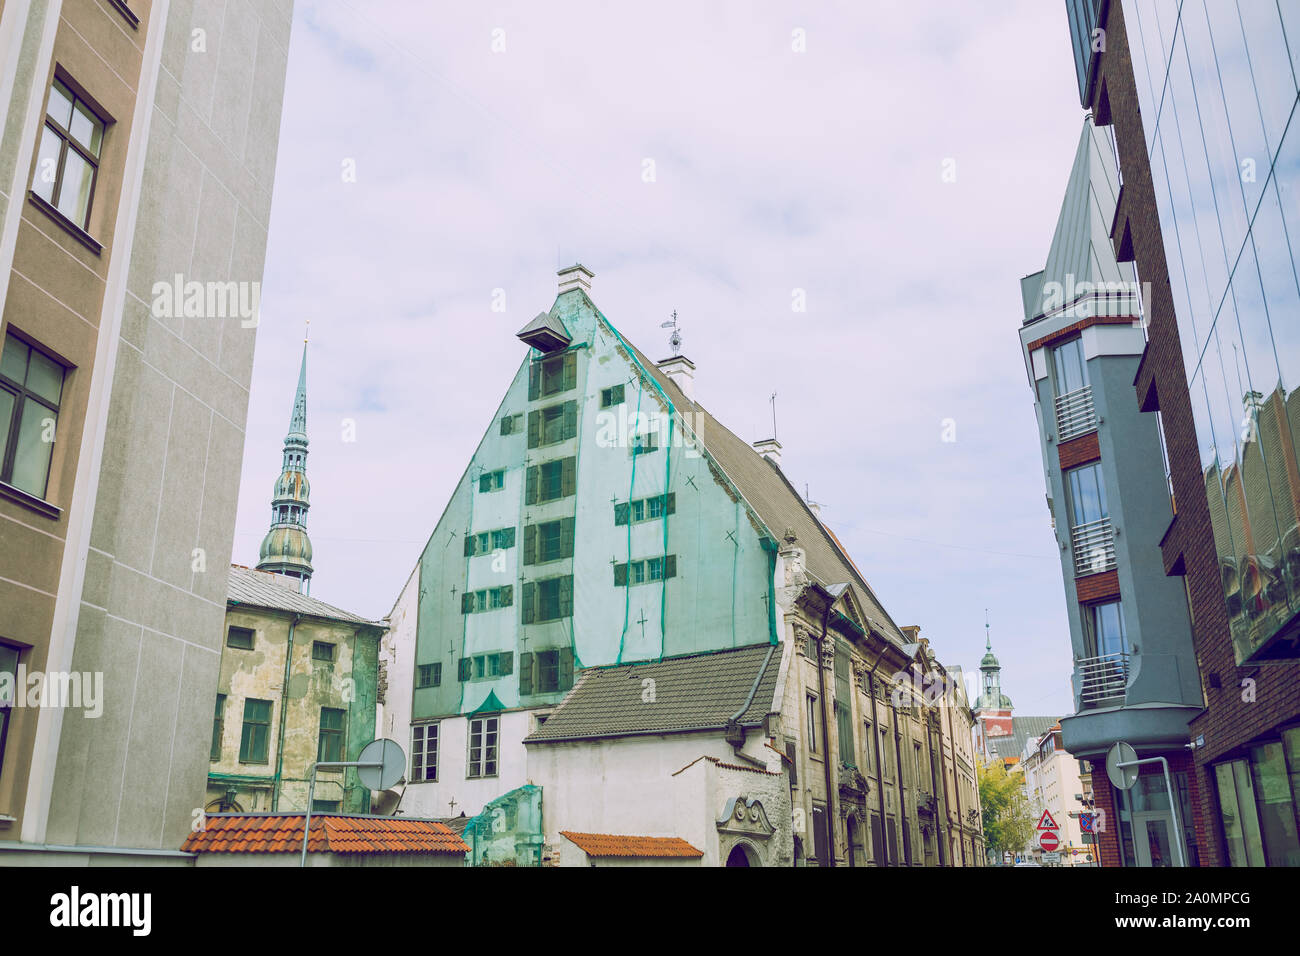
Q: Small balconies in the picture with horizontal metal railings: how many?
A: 3